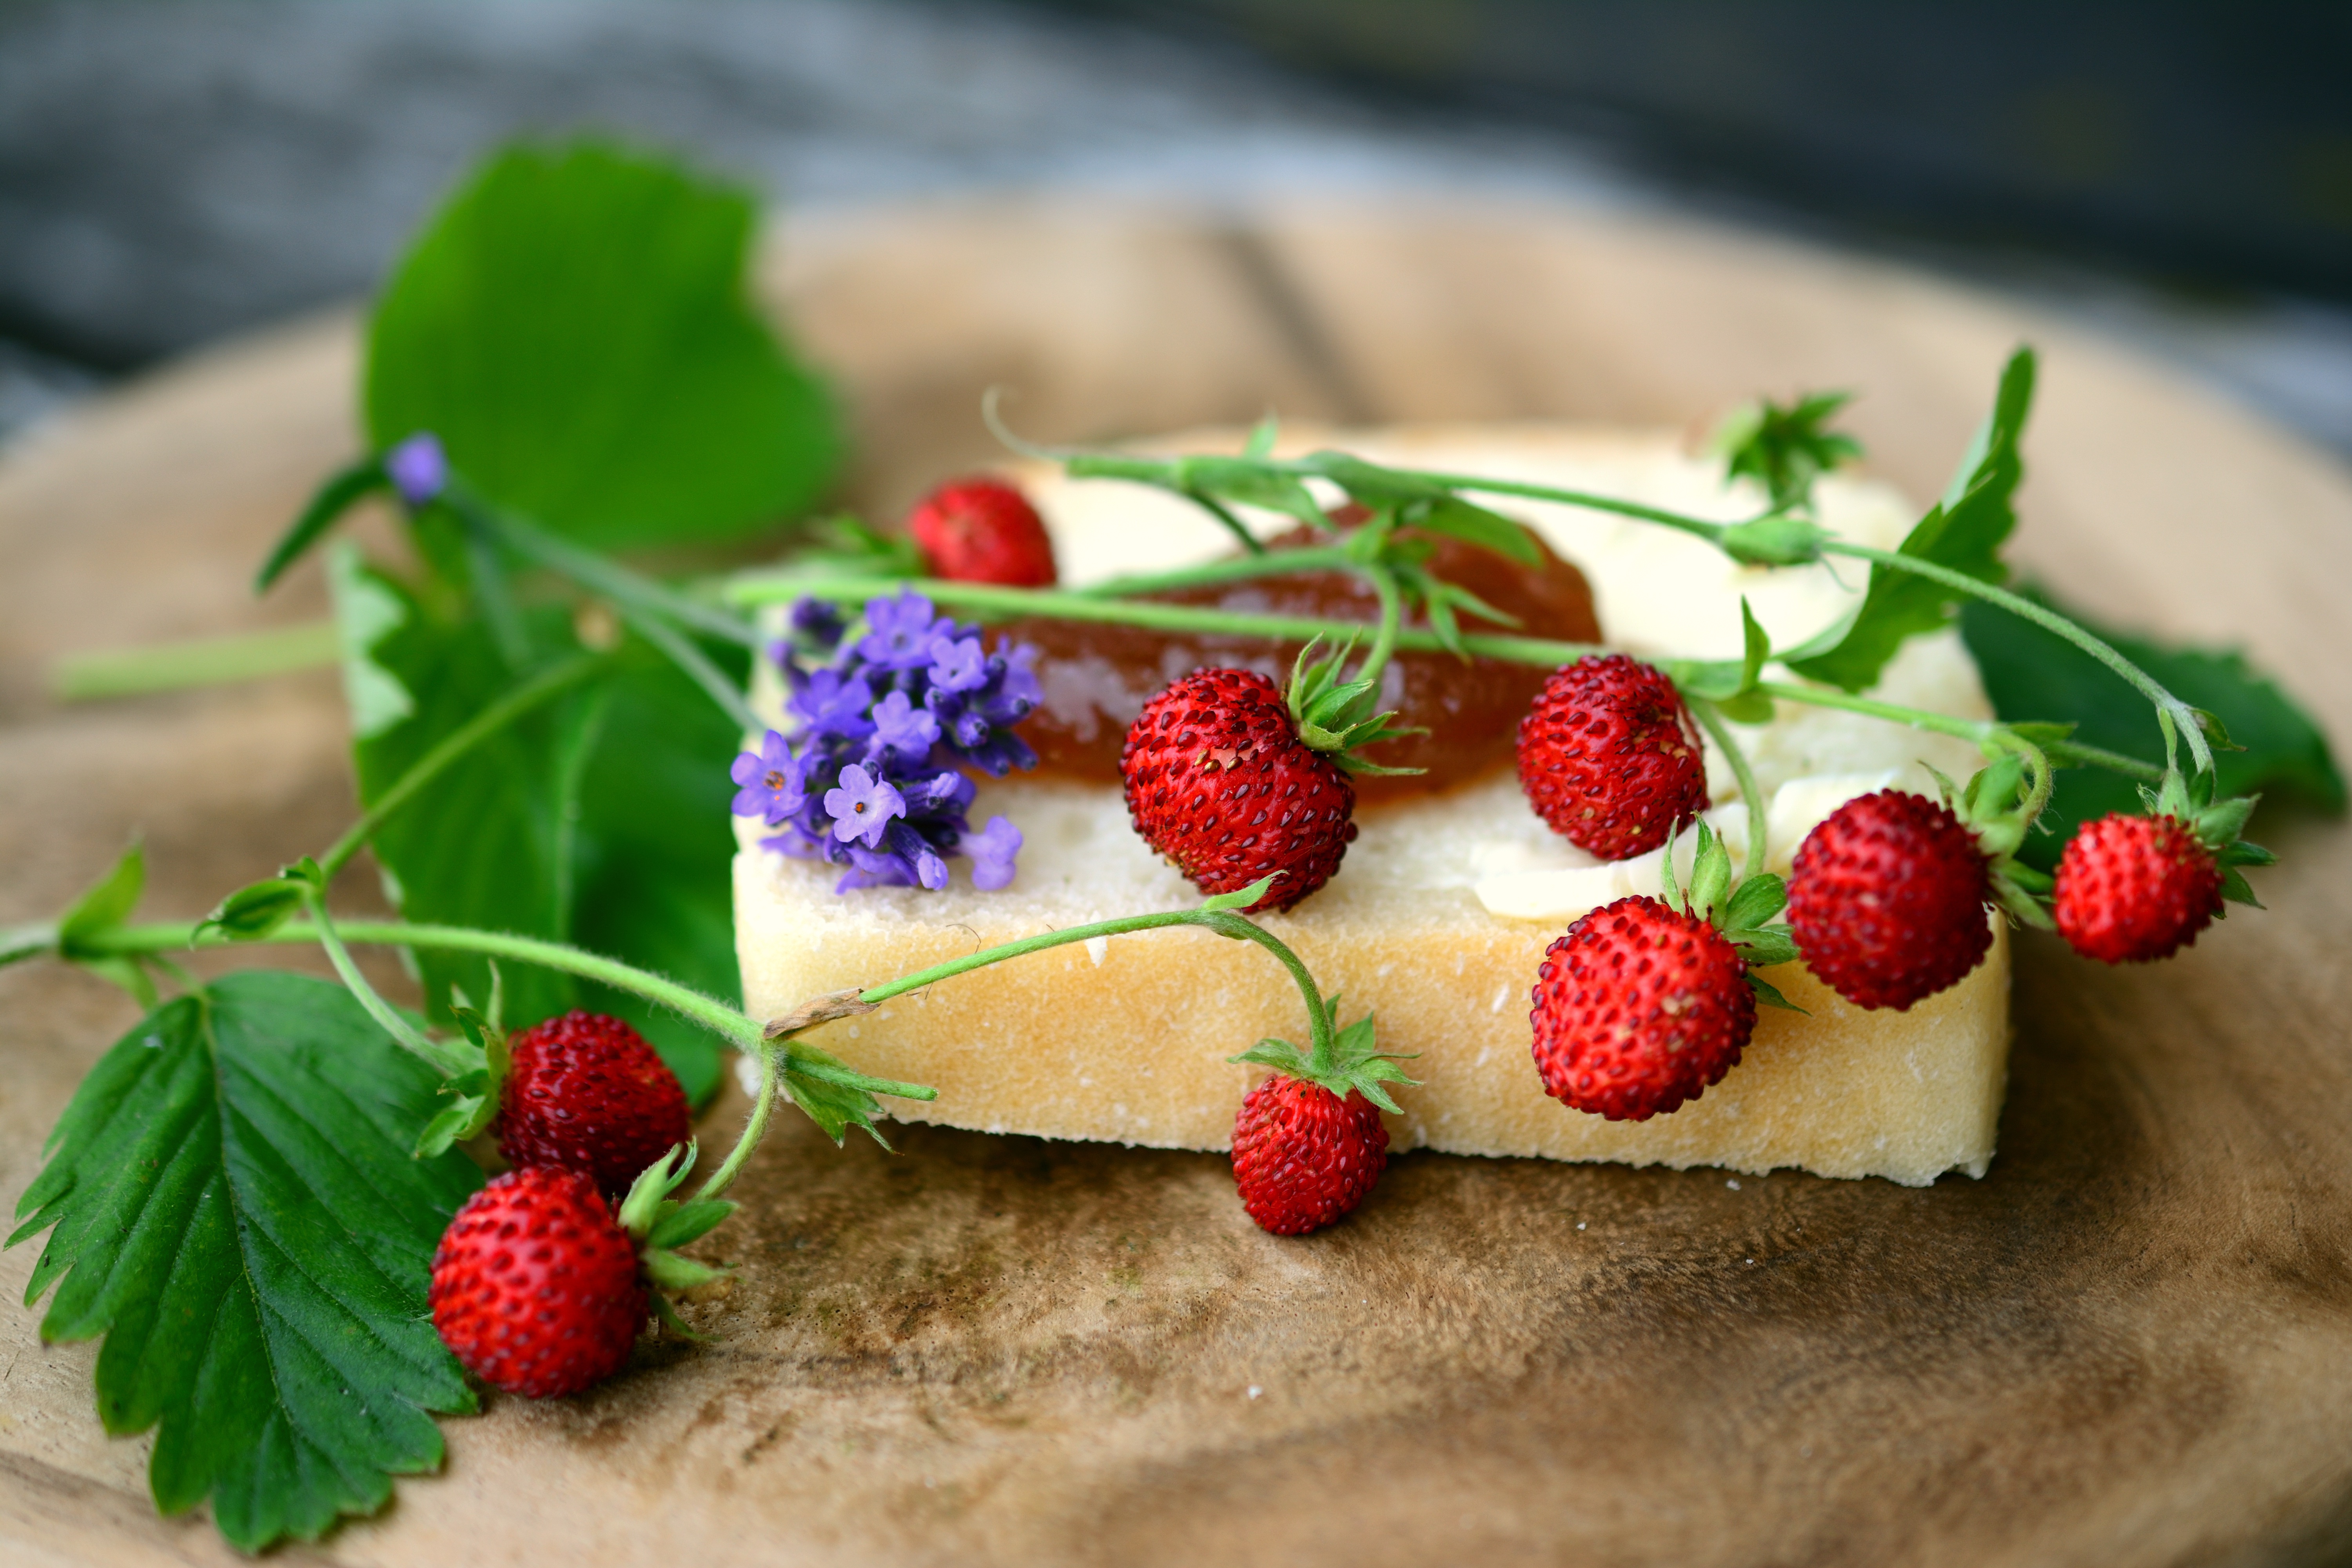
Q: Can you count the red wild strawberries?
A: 9